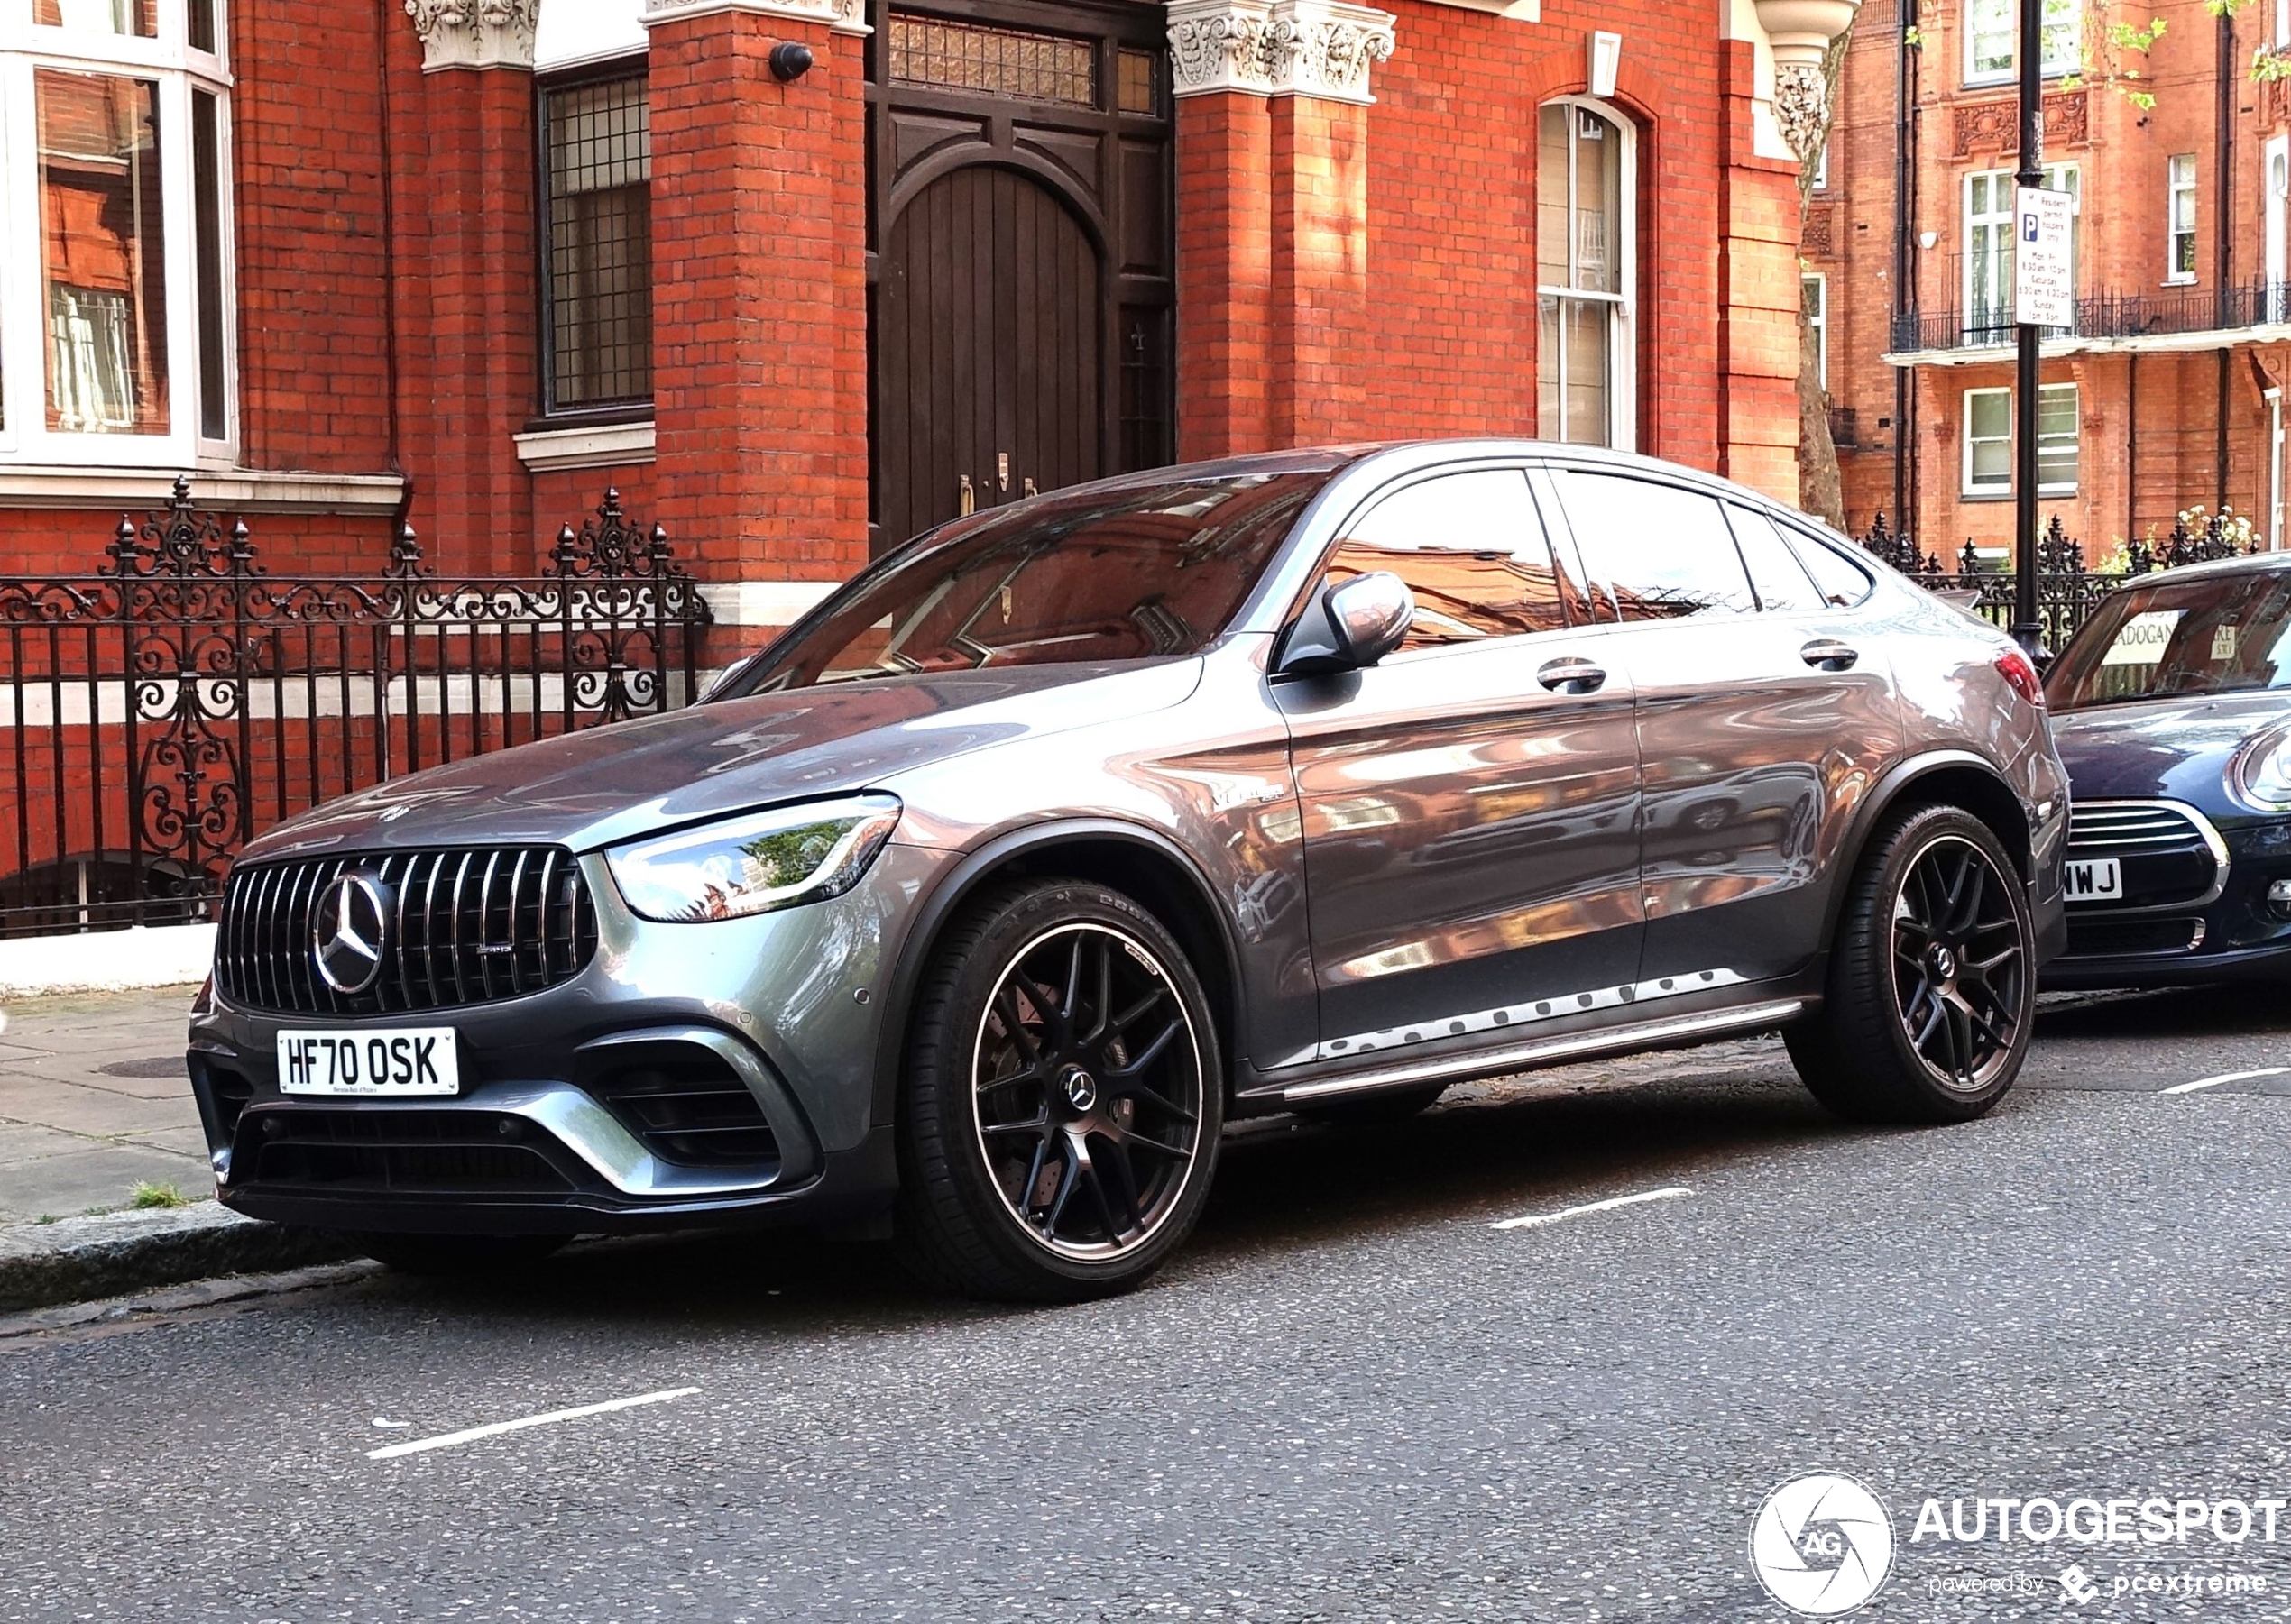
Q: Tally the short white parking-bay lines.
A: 3